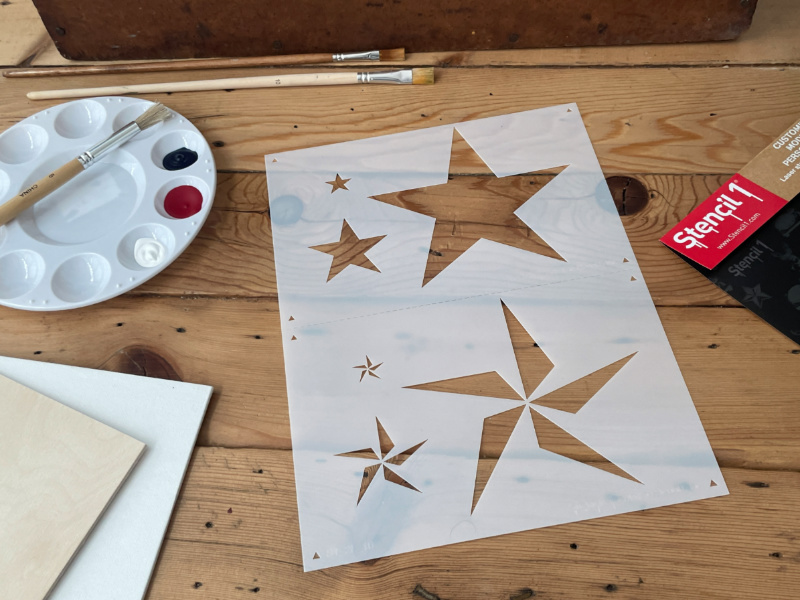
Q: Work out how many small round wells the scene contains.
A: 10